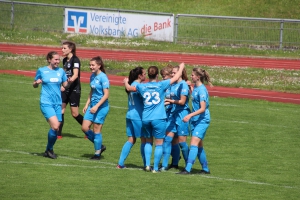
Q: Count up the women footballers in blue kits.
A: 7